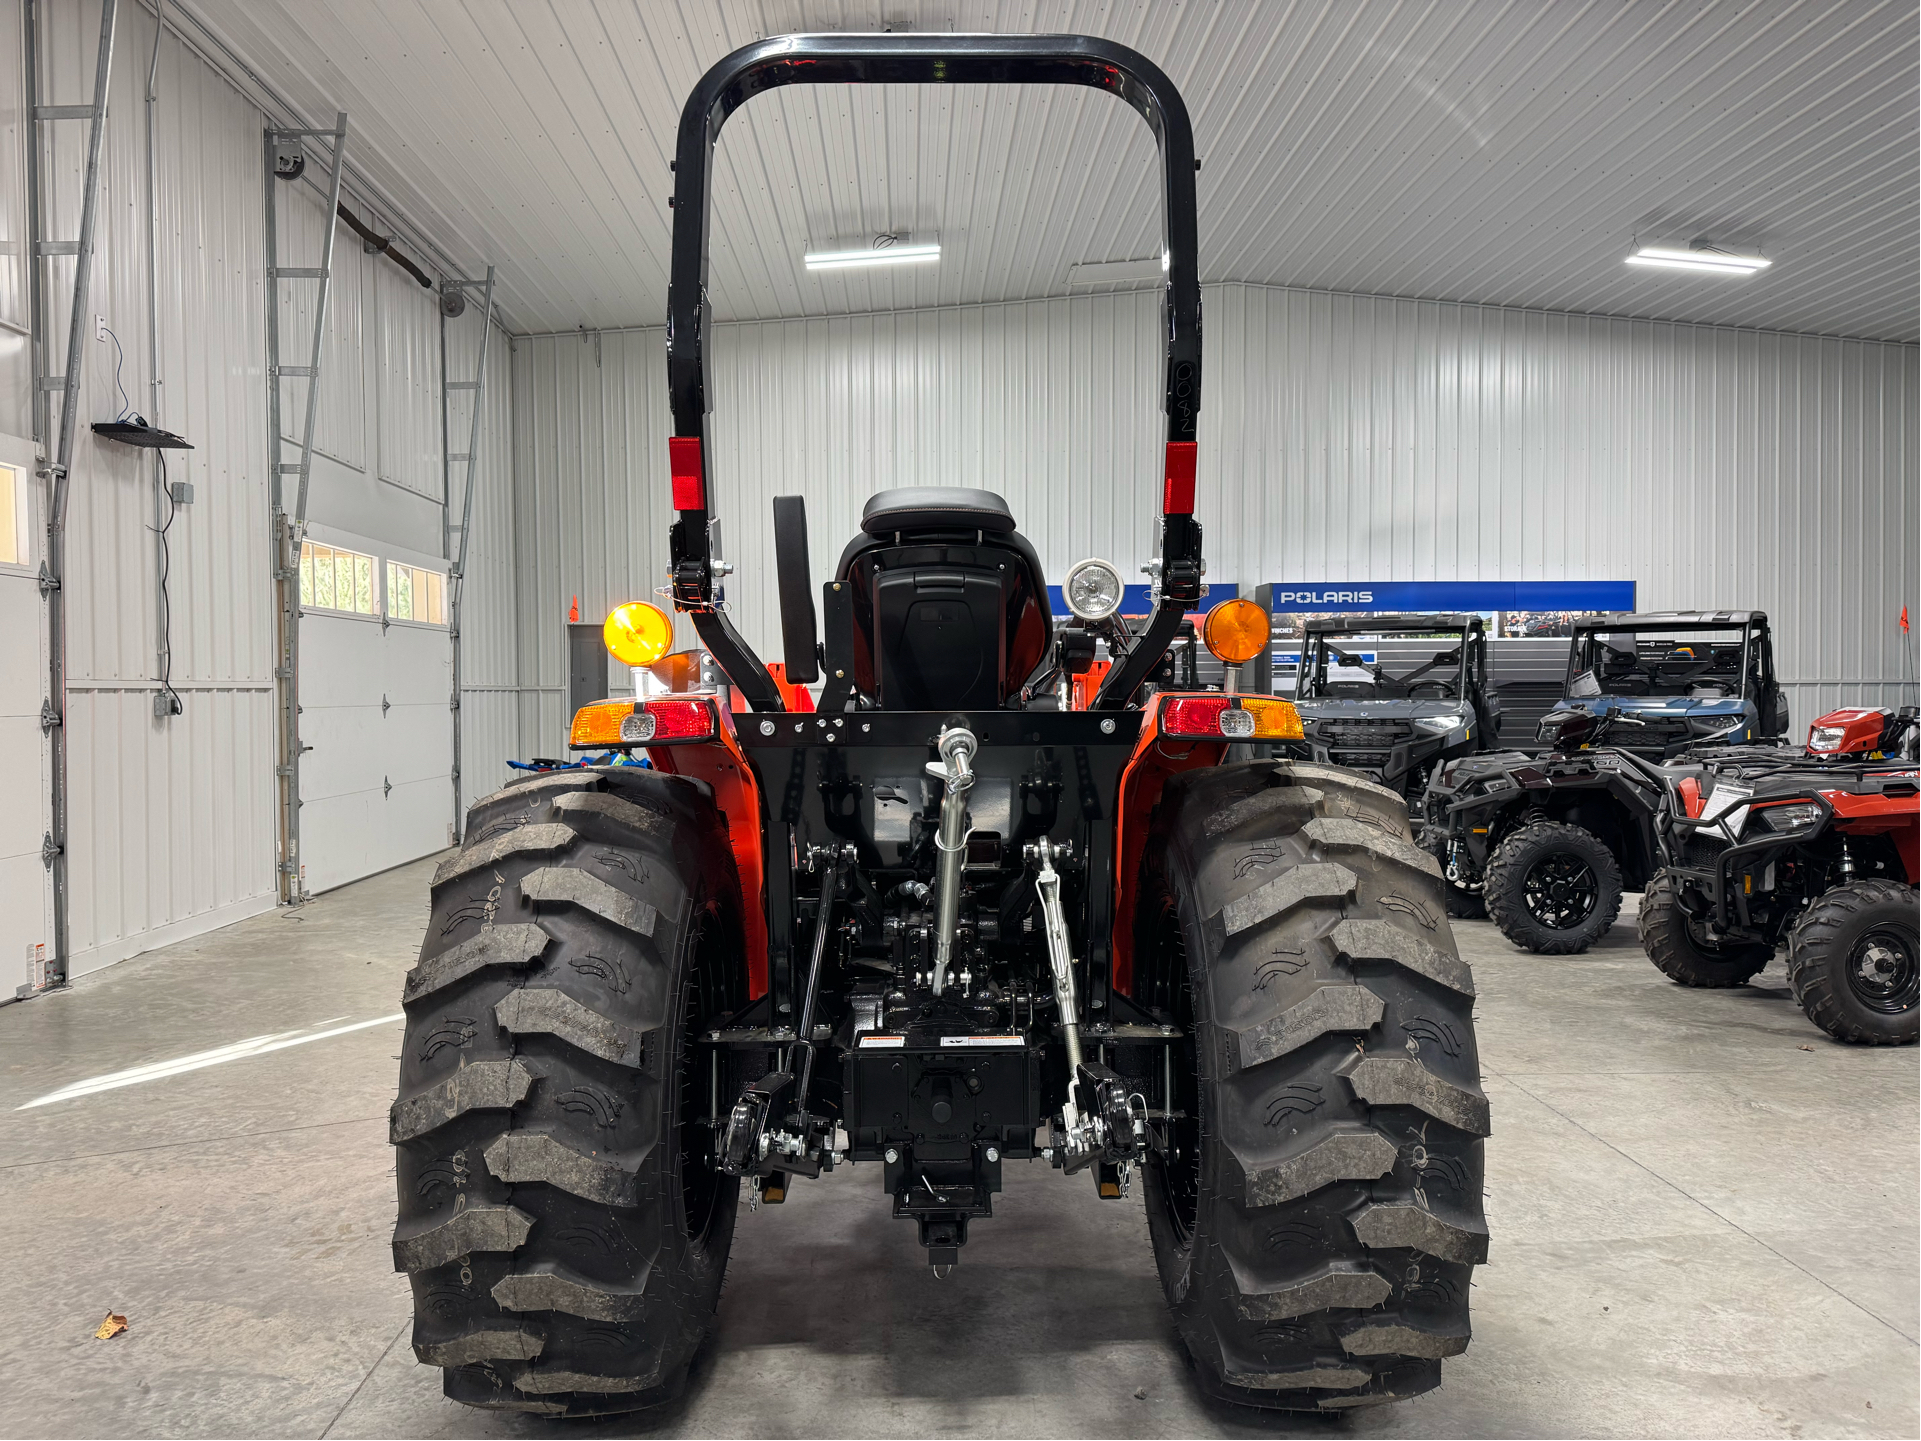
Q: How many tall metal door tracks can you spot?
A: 3